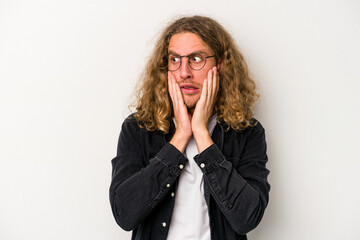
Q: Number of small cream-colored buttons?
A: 5